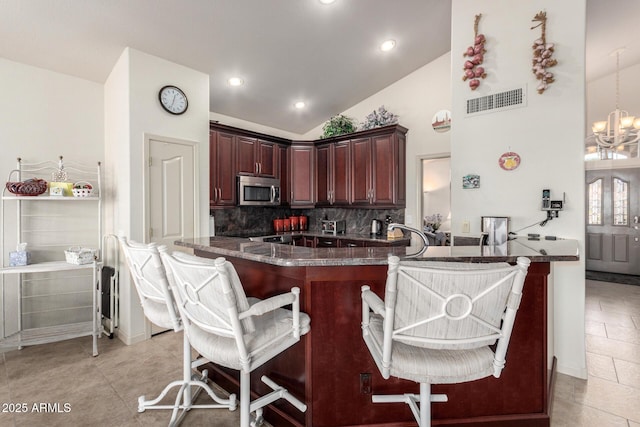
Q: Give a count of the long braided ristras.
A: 2